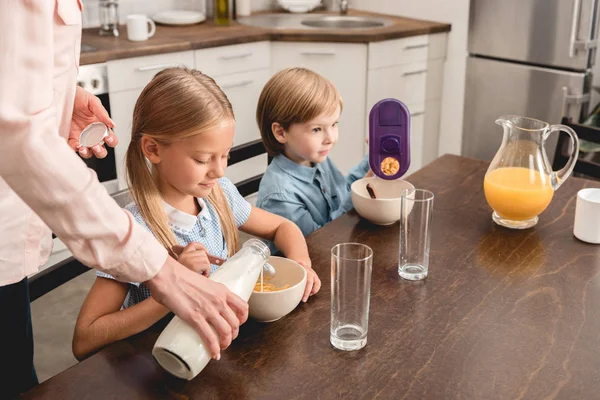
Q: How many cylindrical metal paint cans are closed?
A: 0